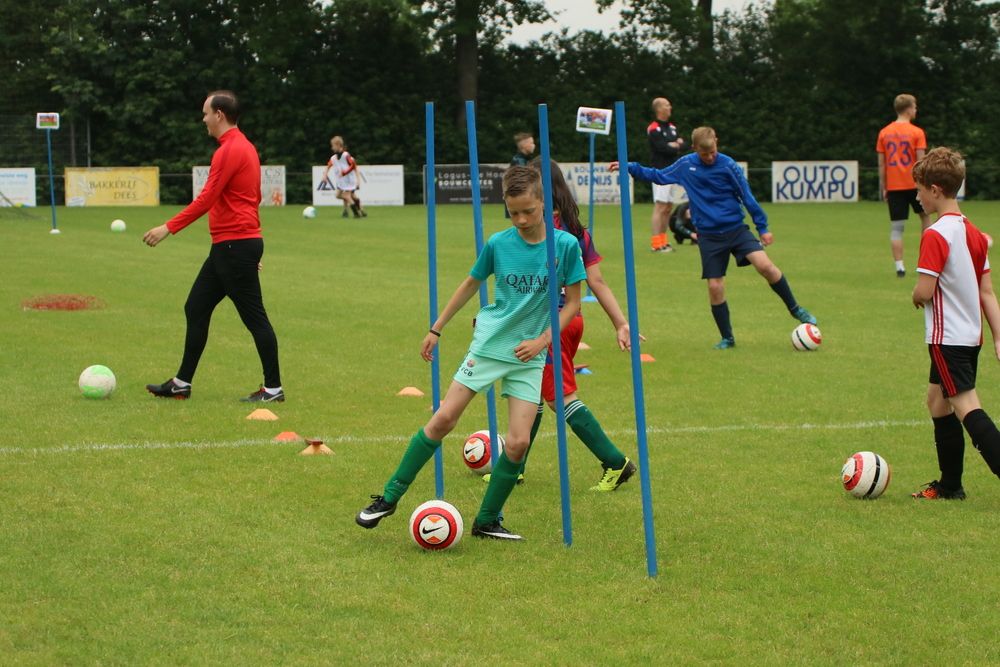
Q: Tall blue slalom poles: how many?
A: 4